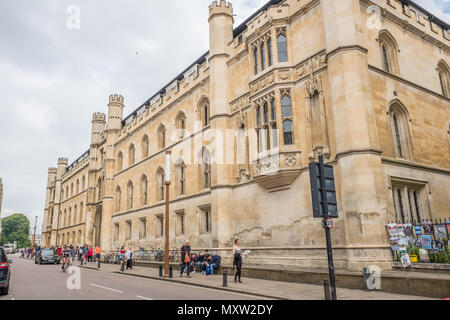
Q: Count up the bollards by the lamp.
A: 2